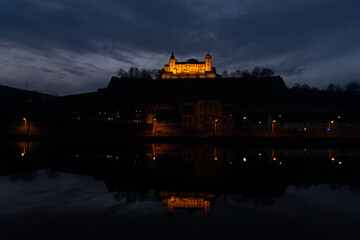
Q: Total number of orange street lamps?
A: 5